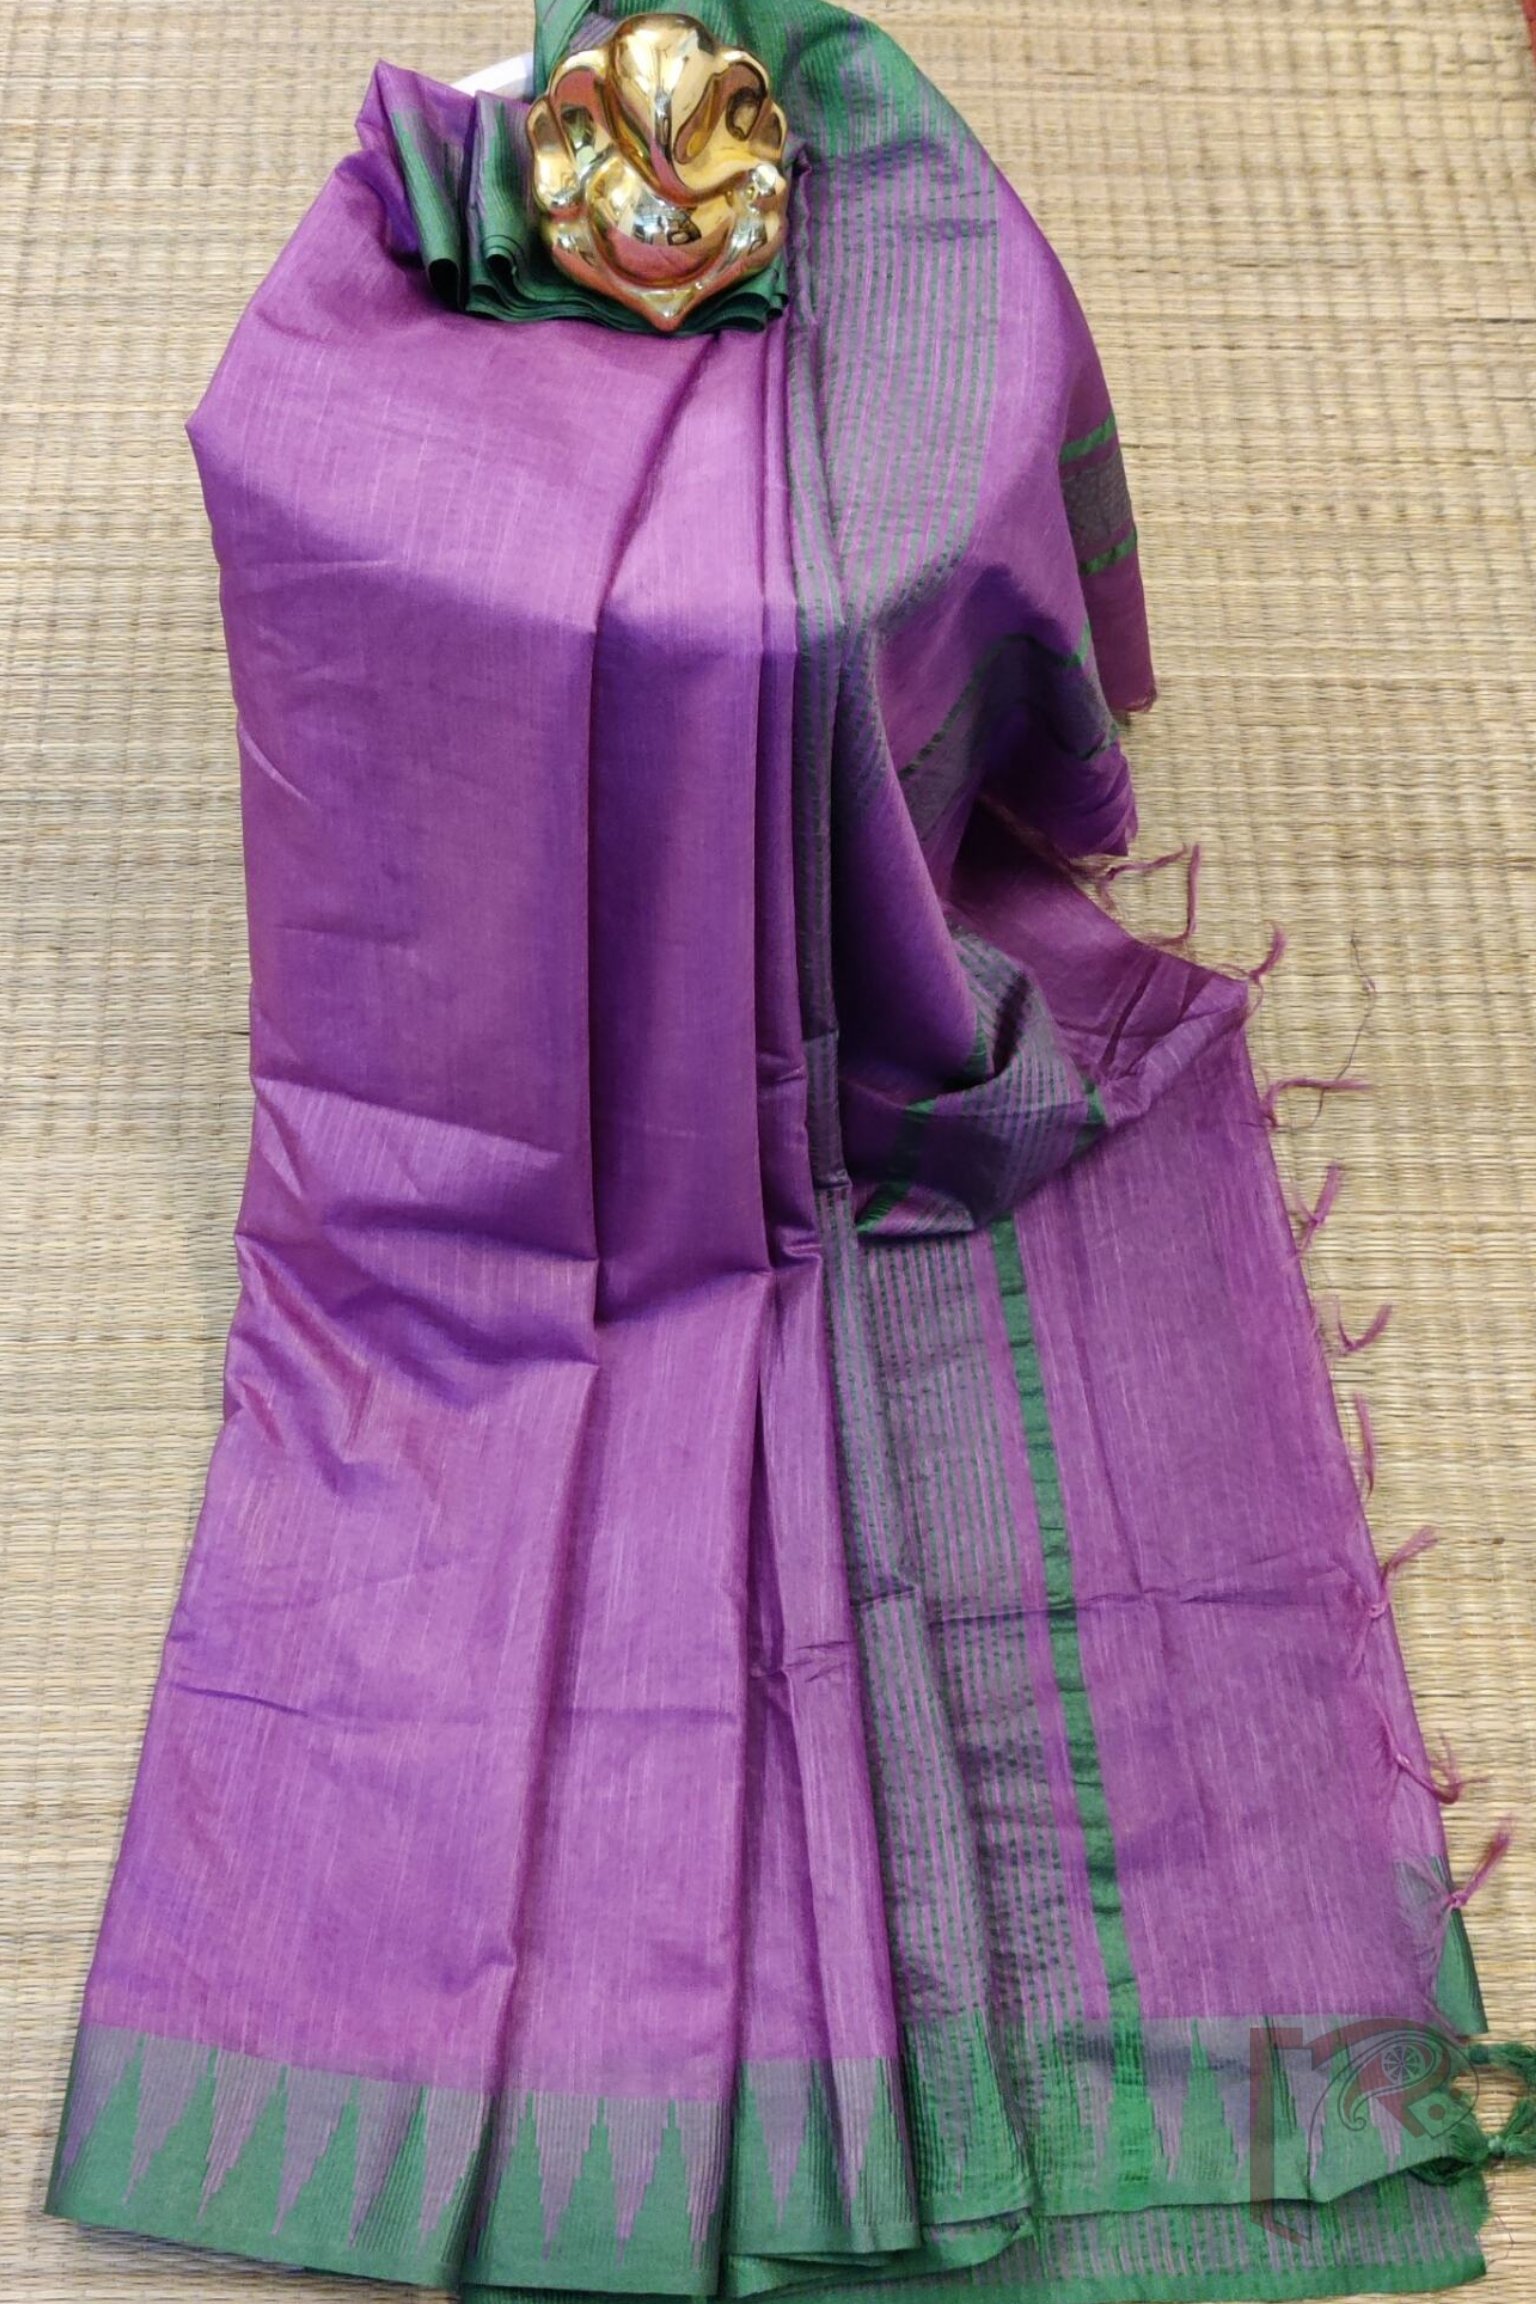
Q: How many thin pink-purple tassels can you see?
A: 10